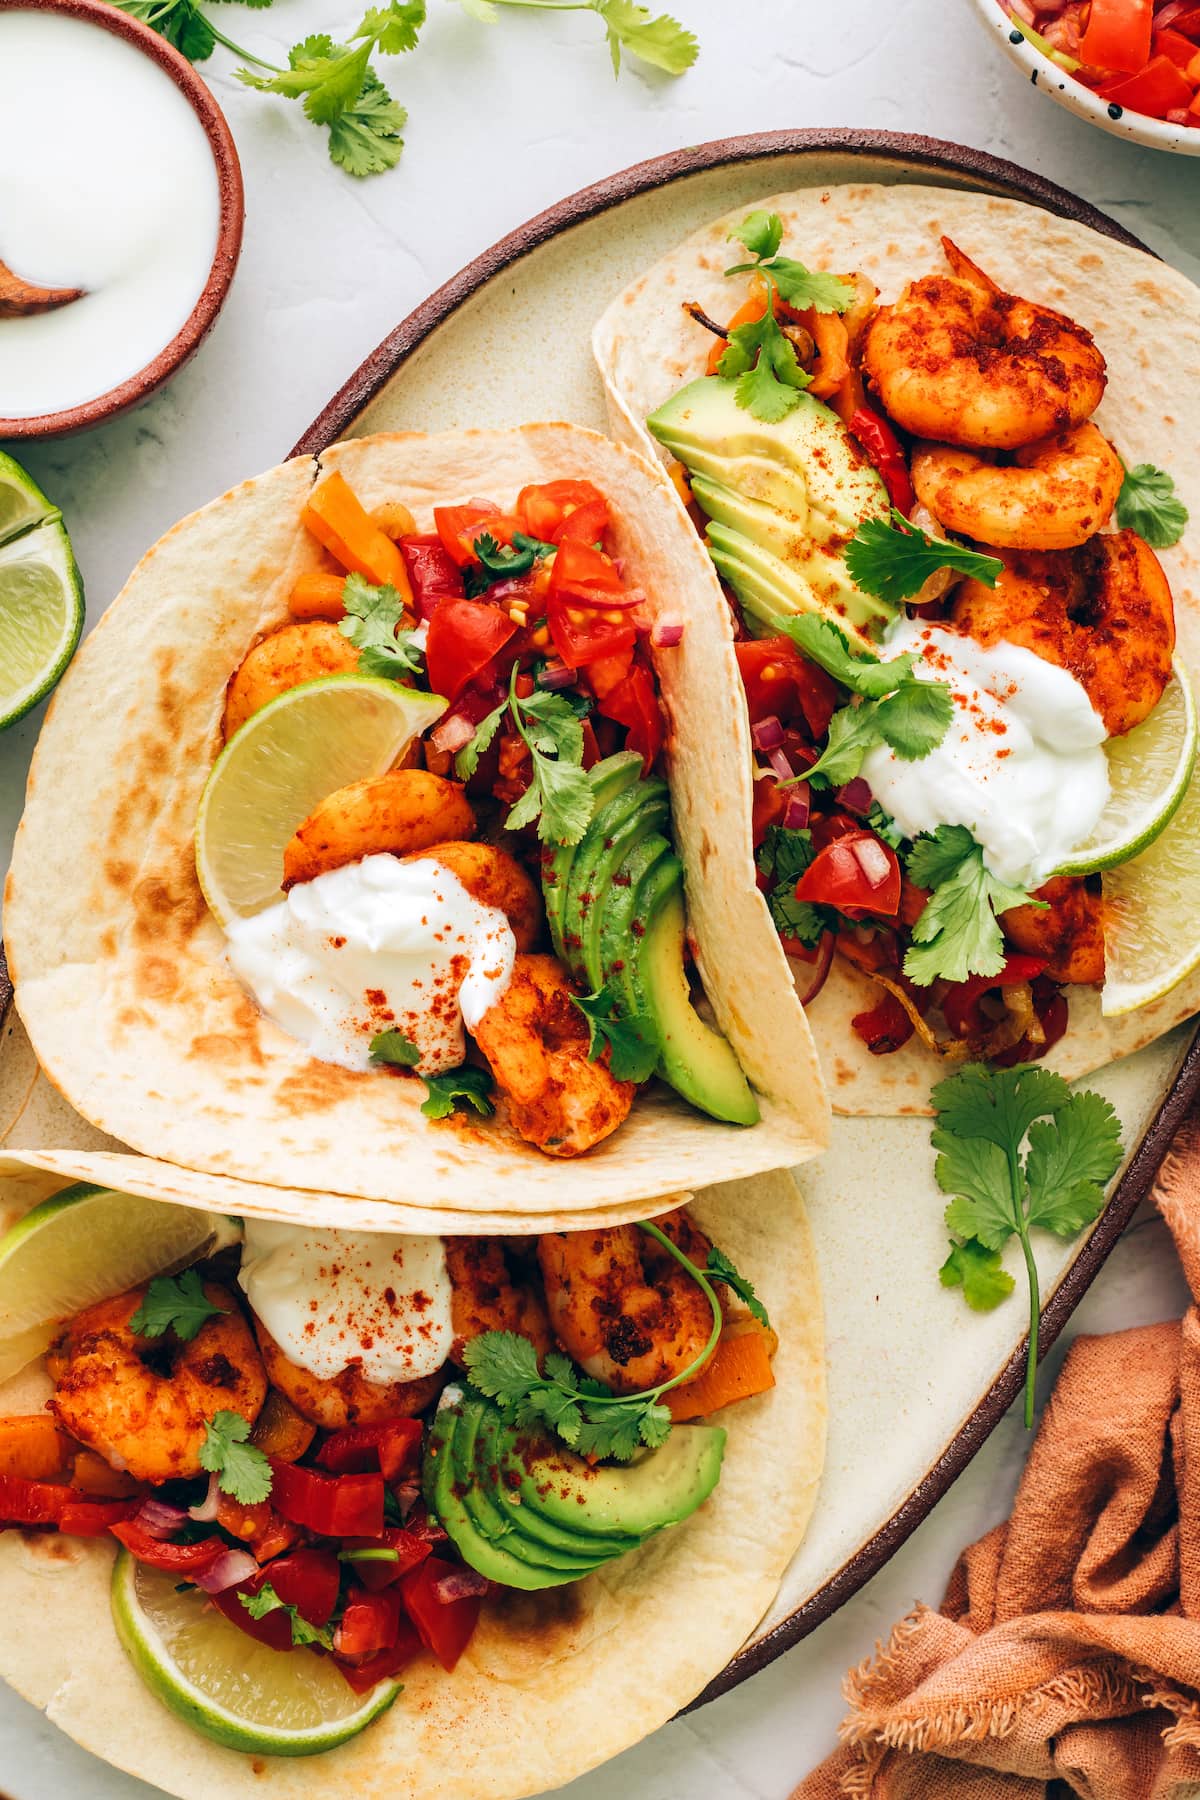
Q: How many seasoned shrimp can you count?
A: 12